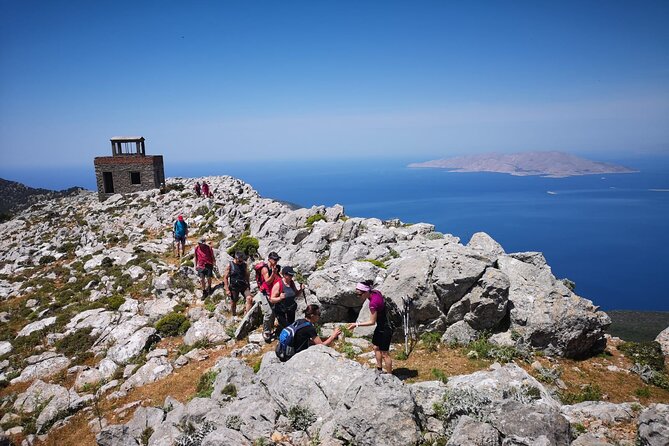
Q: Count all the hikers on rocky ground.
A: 9